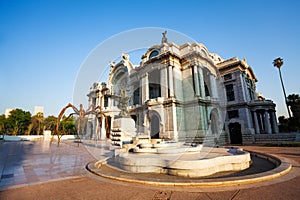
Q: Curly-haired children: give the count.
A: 0